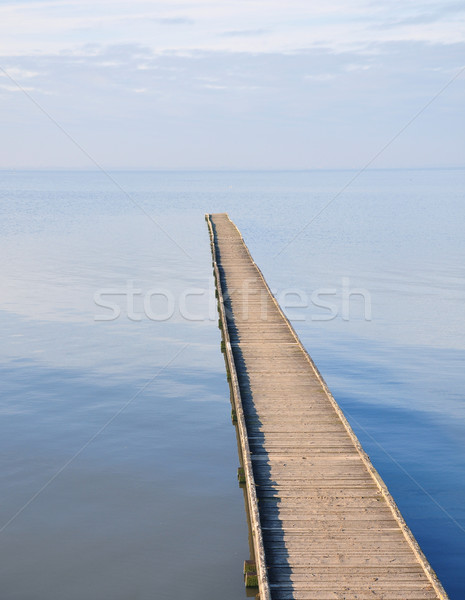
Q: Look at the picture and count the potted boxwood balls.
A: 0